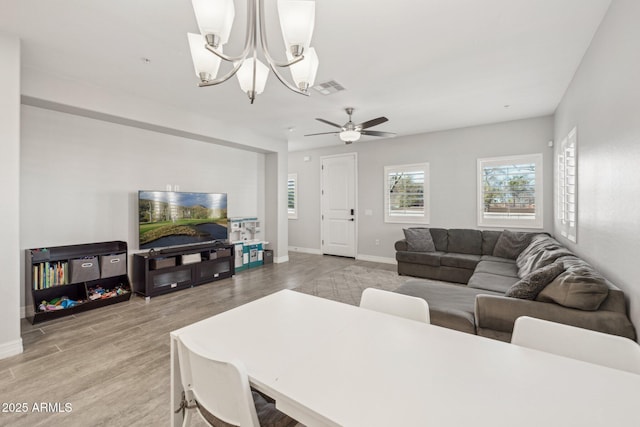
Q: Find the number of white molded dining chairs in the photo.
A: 3